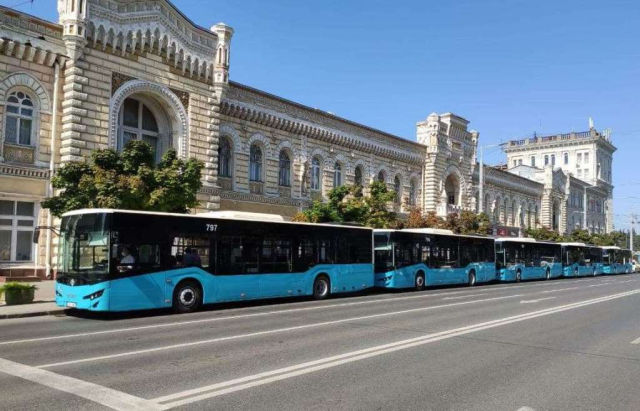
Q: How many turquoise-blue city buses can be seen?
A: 5